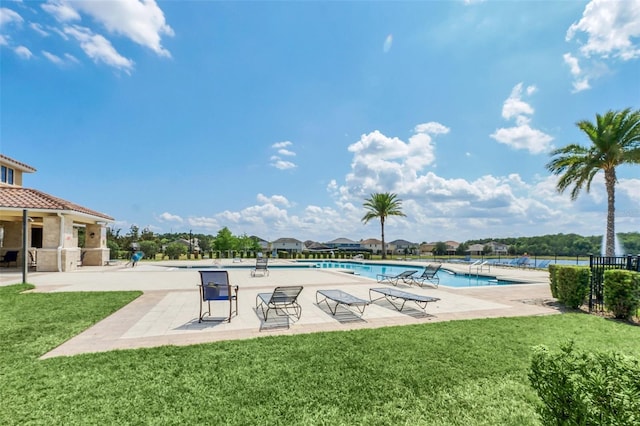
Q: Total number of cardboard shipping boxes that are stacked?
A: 0